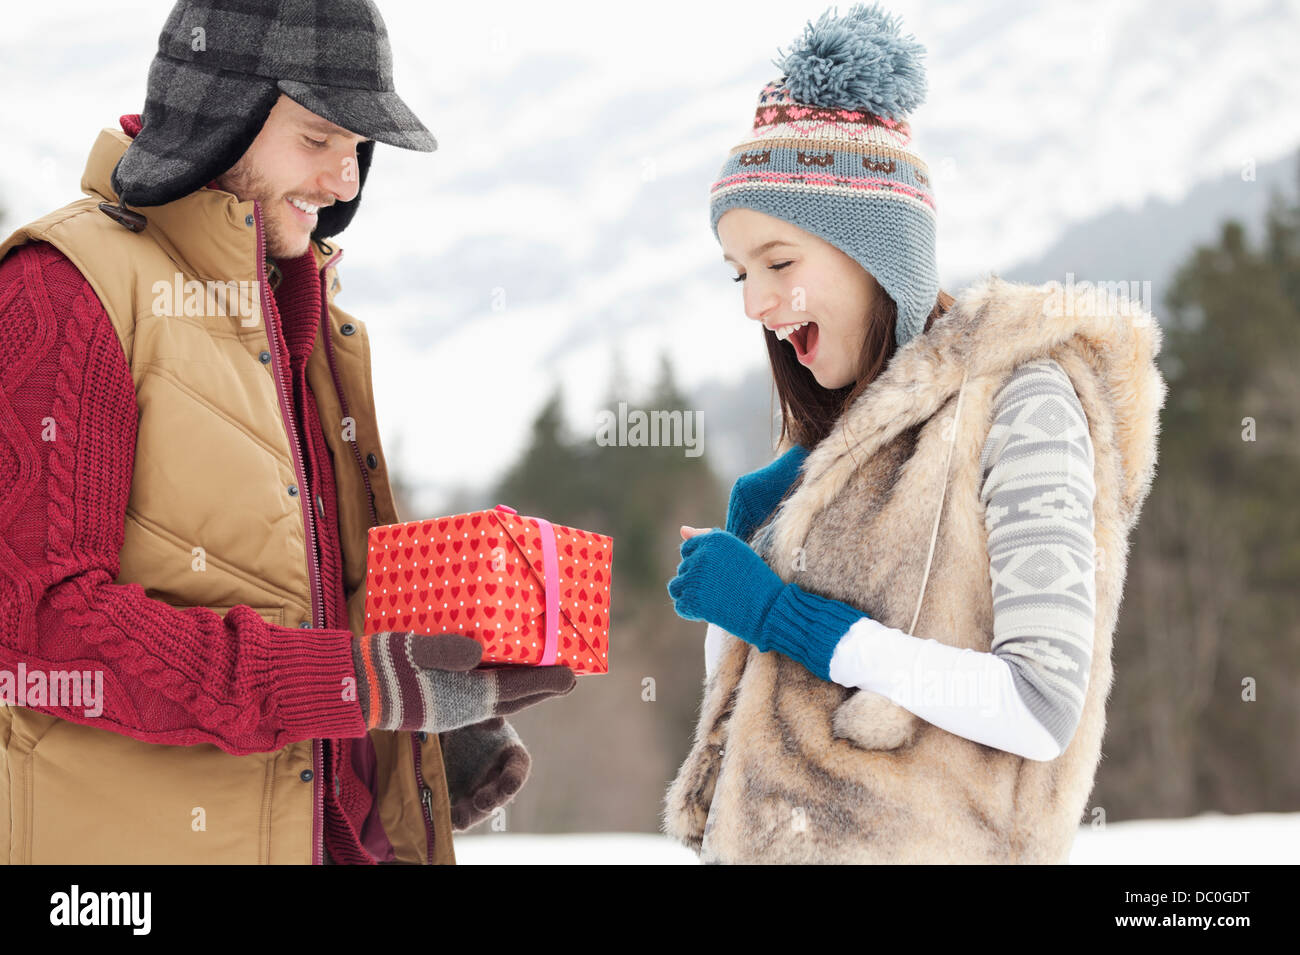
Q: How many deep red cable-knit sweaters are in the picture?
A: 1